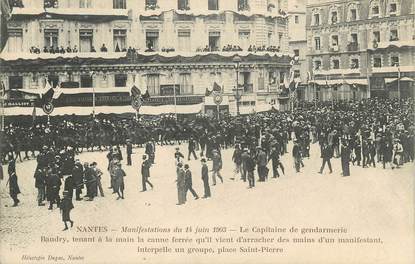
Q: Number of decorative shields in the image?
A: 3